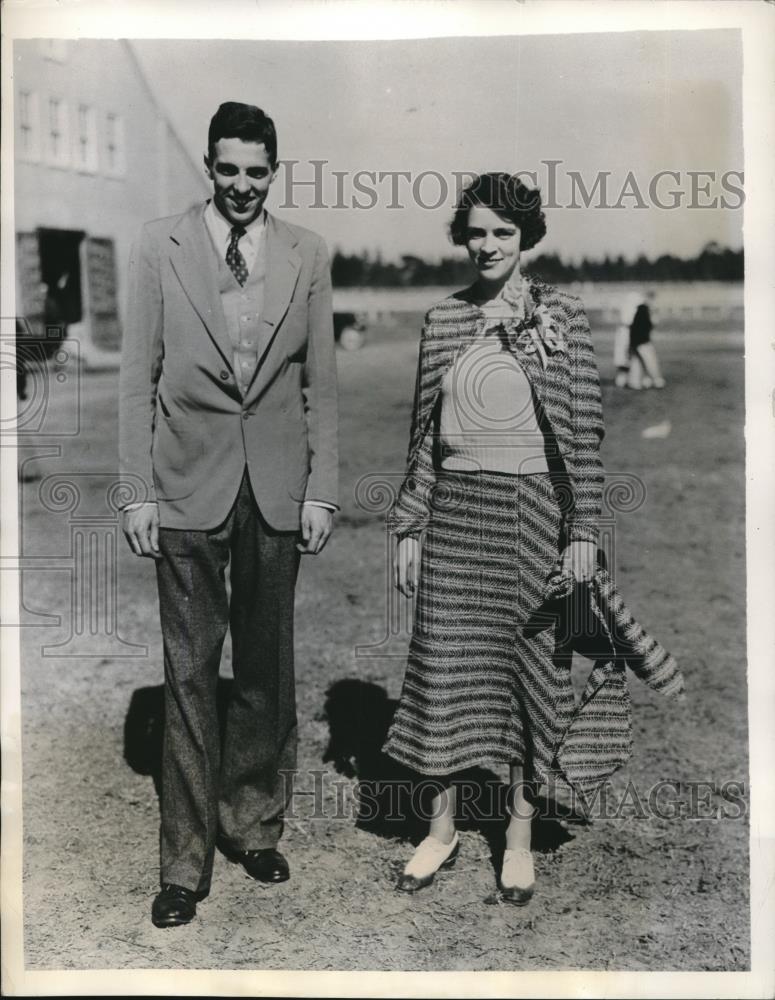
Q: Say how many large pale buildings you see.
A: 1